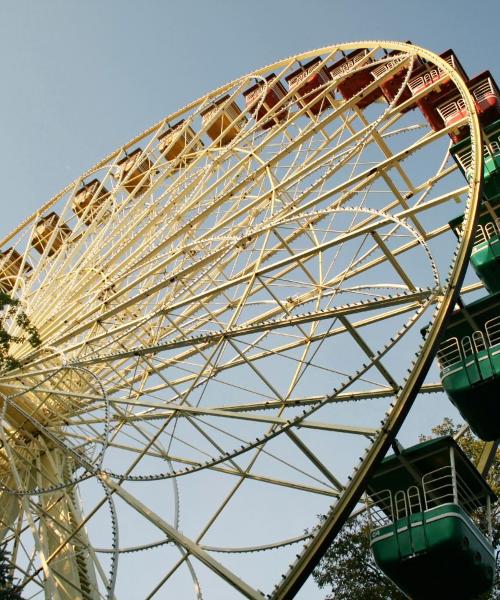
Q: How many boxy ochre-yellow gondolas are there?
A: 6